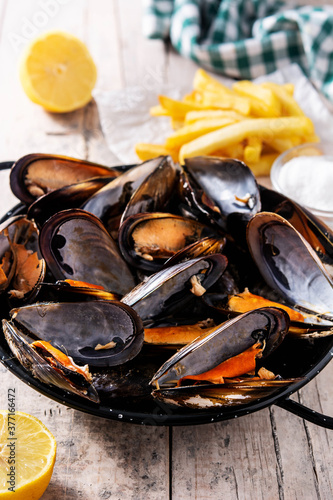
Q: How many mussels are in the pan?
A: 11